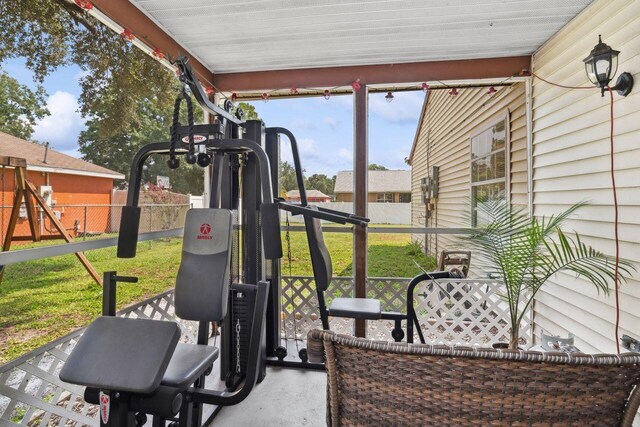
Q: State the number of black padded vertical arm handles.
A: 2